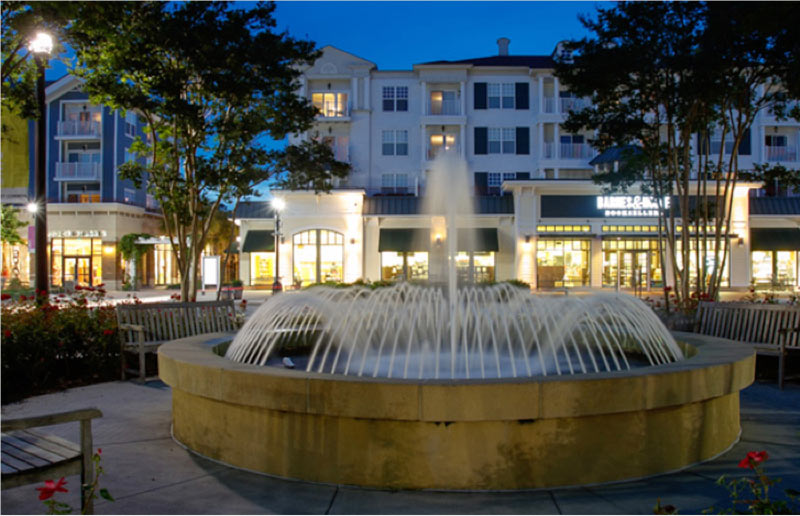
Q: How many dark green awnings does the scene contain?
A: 4